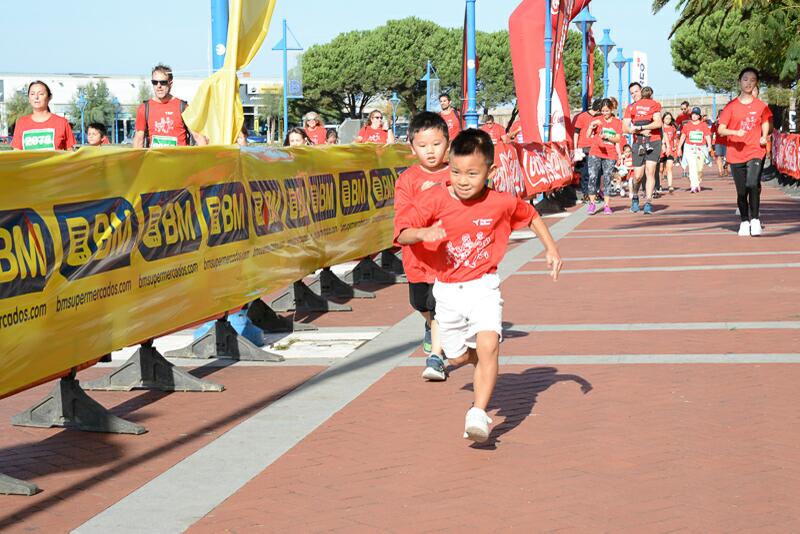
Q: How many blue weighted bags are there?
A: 1